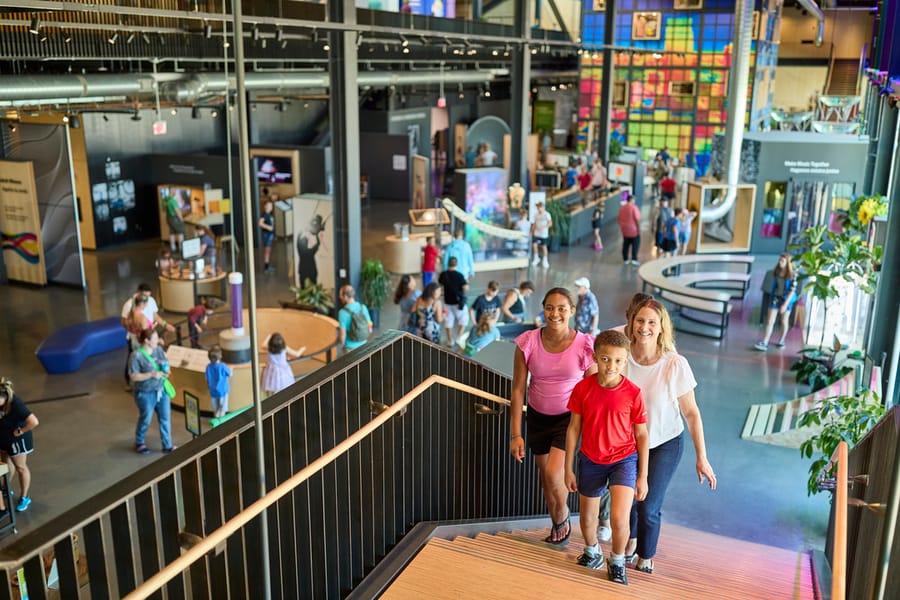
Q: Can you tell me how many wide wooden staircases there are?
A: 1